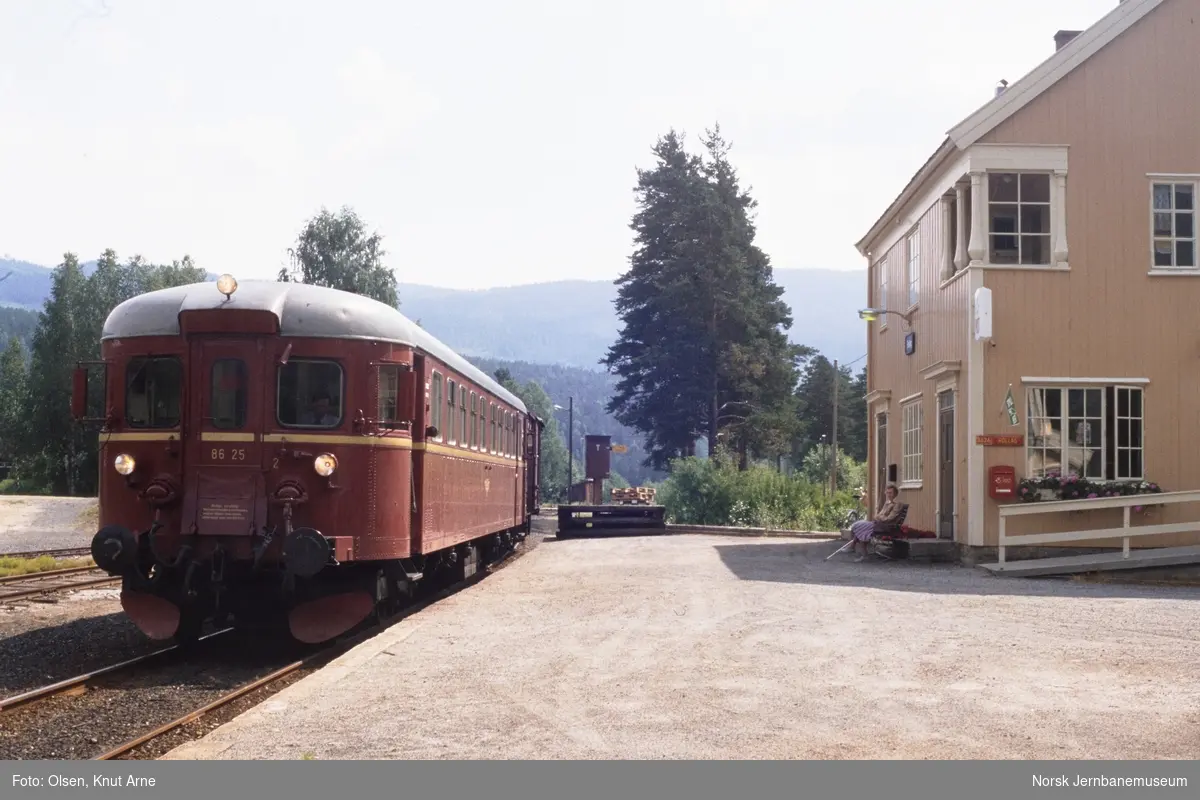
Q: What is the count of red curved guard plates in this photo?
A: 2